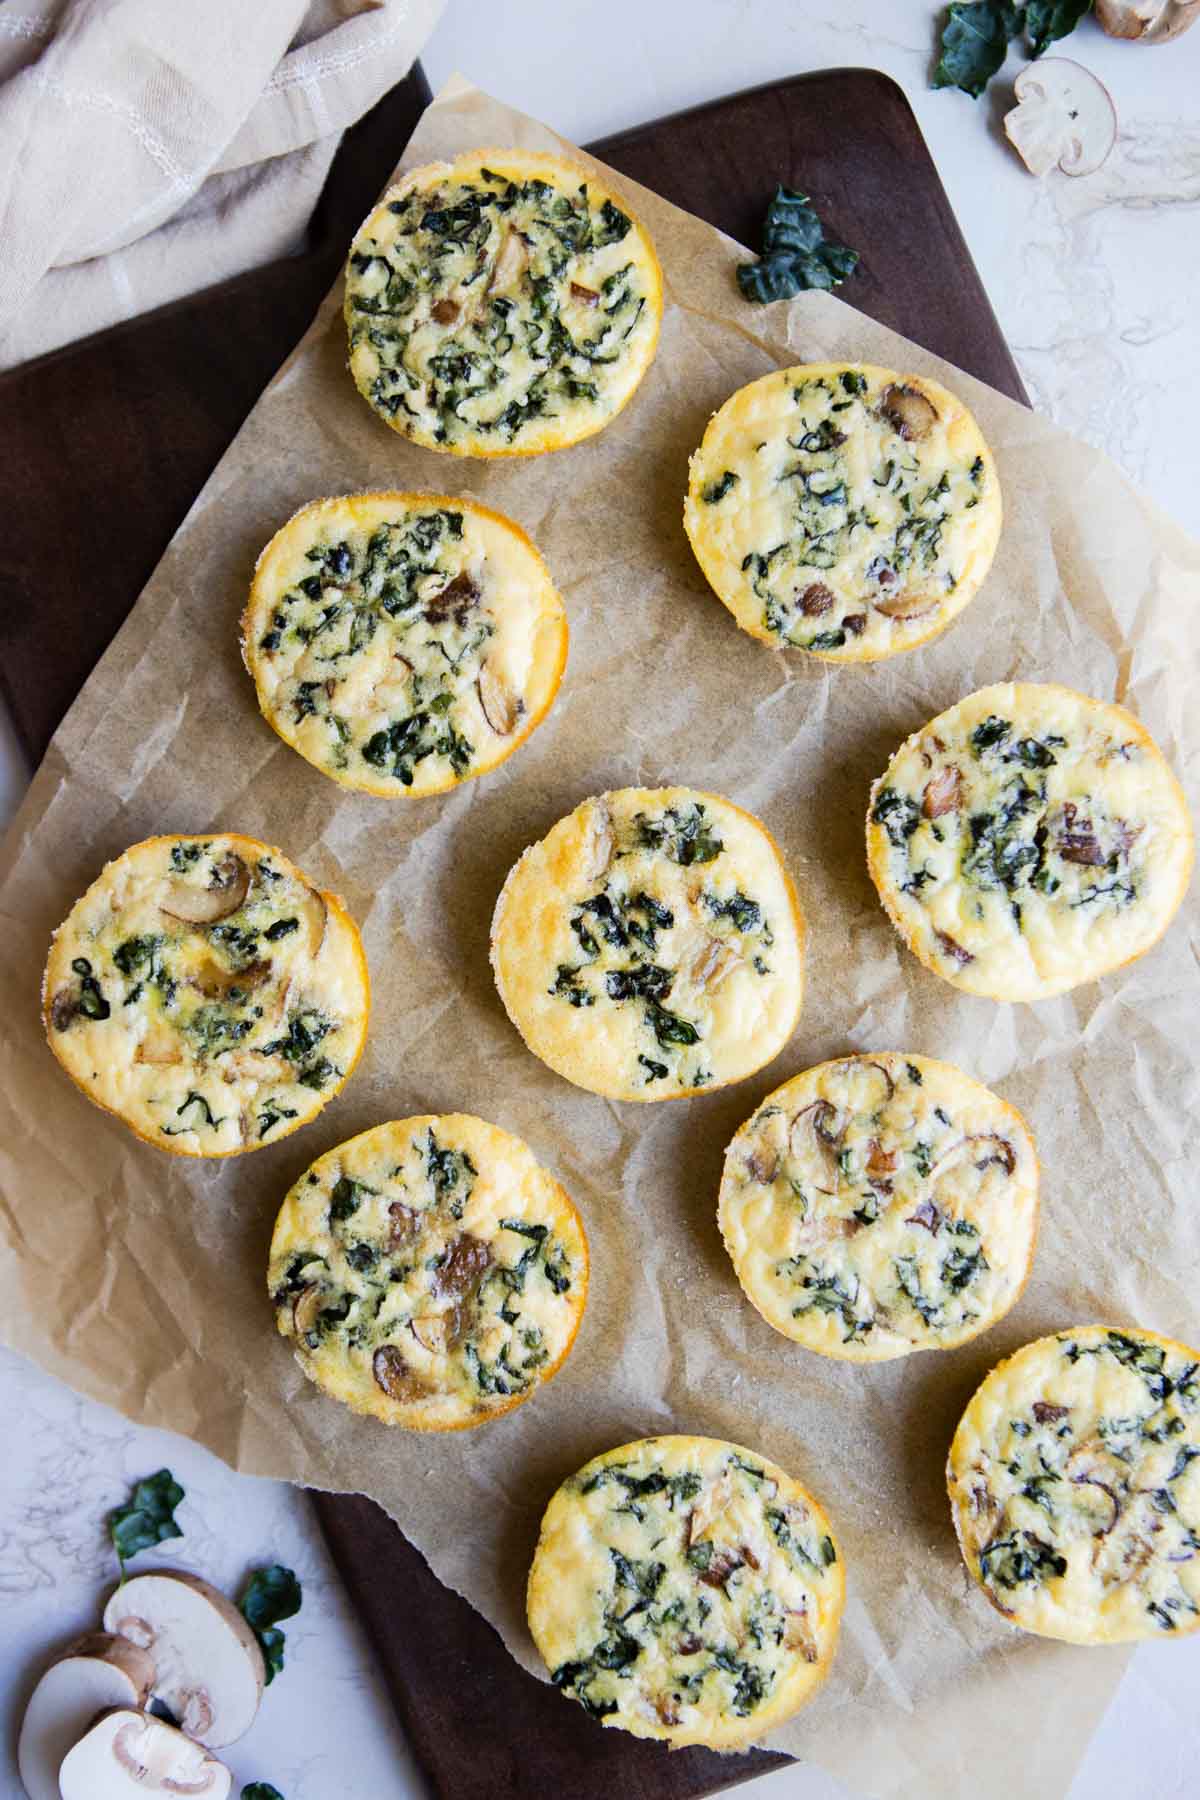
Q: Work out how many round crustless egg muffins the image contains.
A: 10